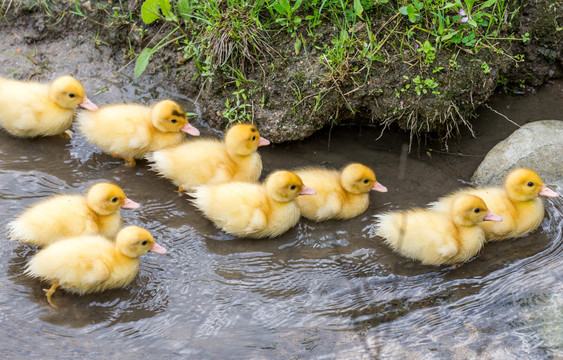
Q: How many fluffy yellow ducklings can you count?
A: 9